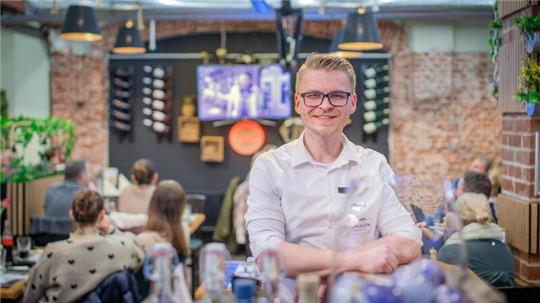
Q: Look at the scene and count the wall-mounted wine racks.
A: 3